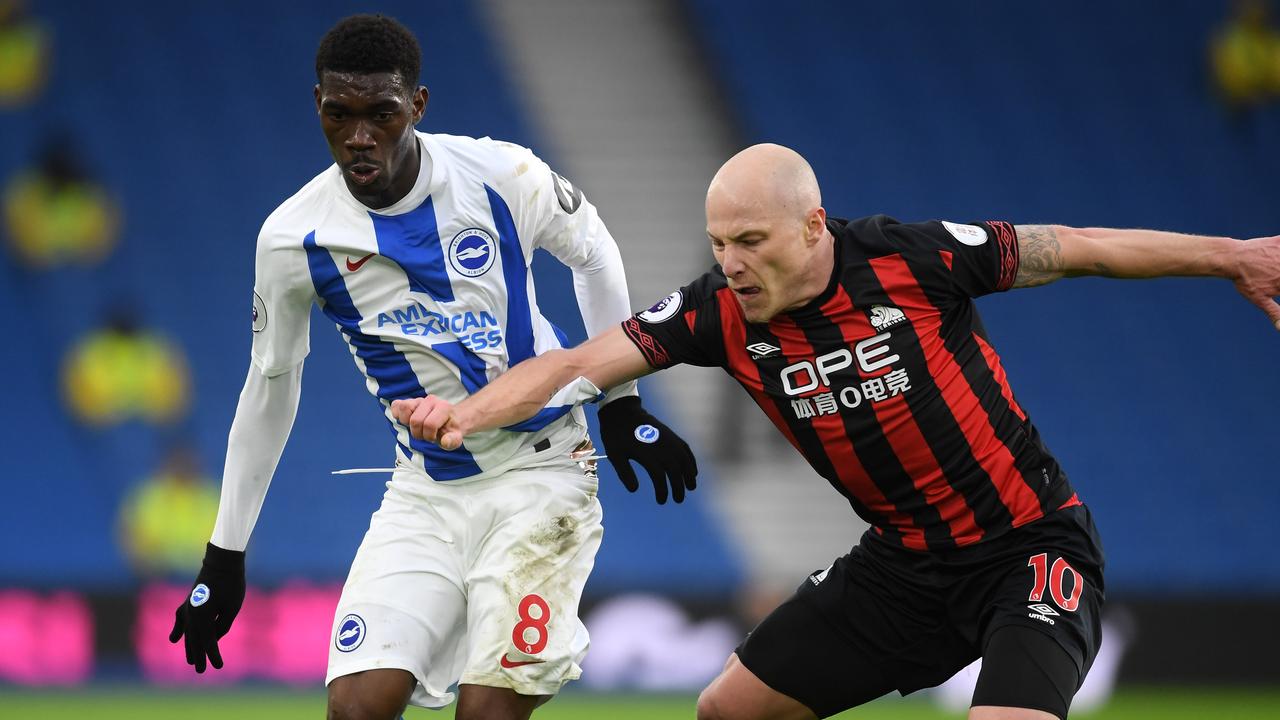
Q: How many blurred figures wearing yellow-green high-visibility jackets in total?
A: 5